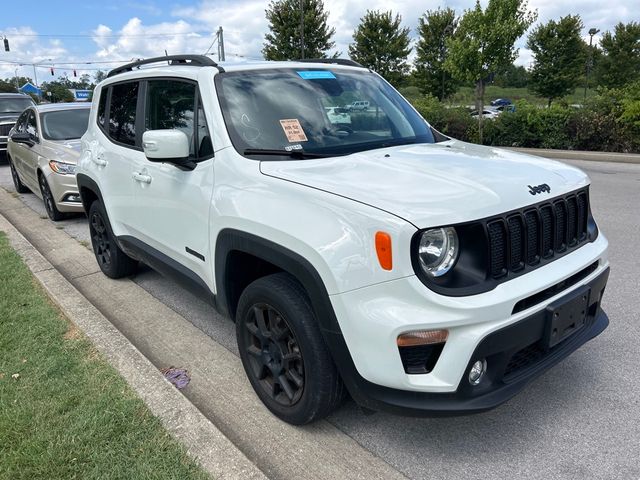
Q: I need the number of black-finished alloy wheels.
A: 2